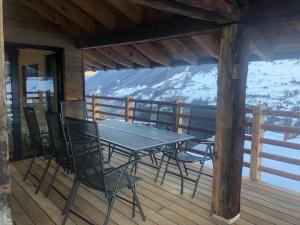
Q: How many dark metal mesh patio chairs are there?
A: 7